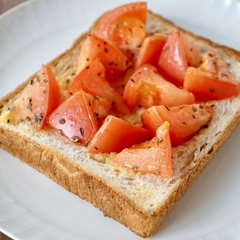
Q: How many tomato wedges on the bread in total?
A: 12